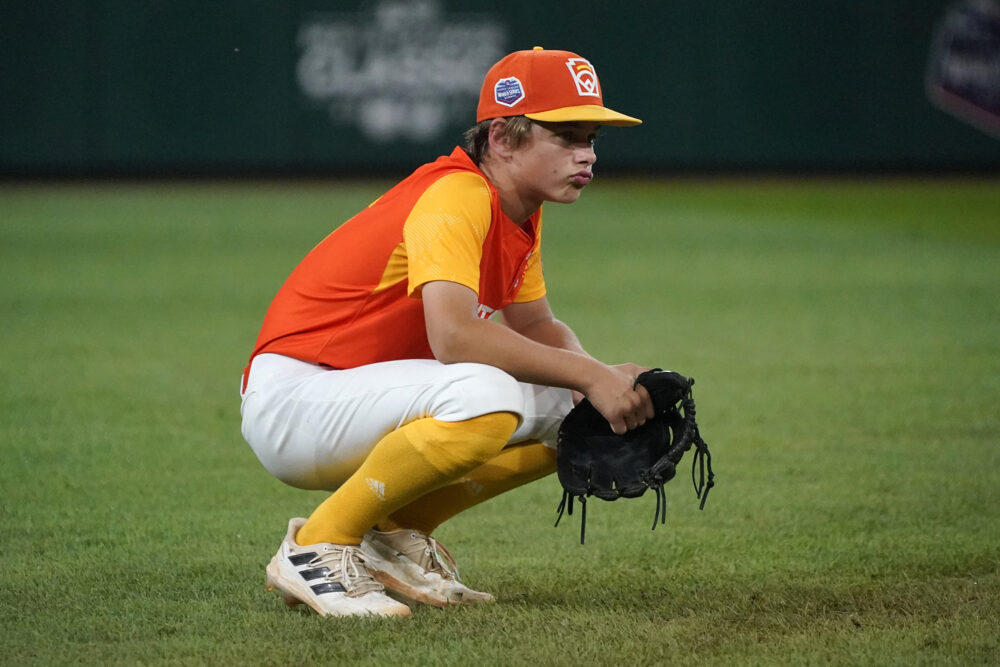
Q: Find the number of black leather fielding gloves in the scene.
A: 1